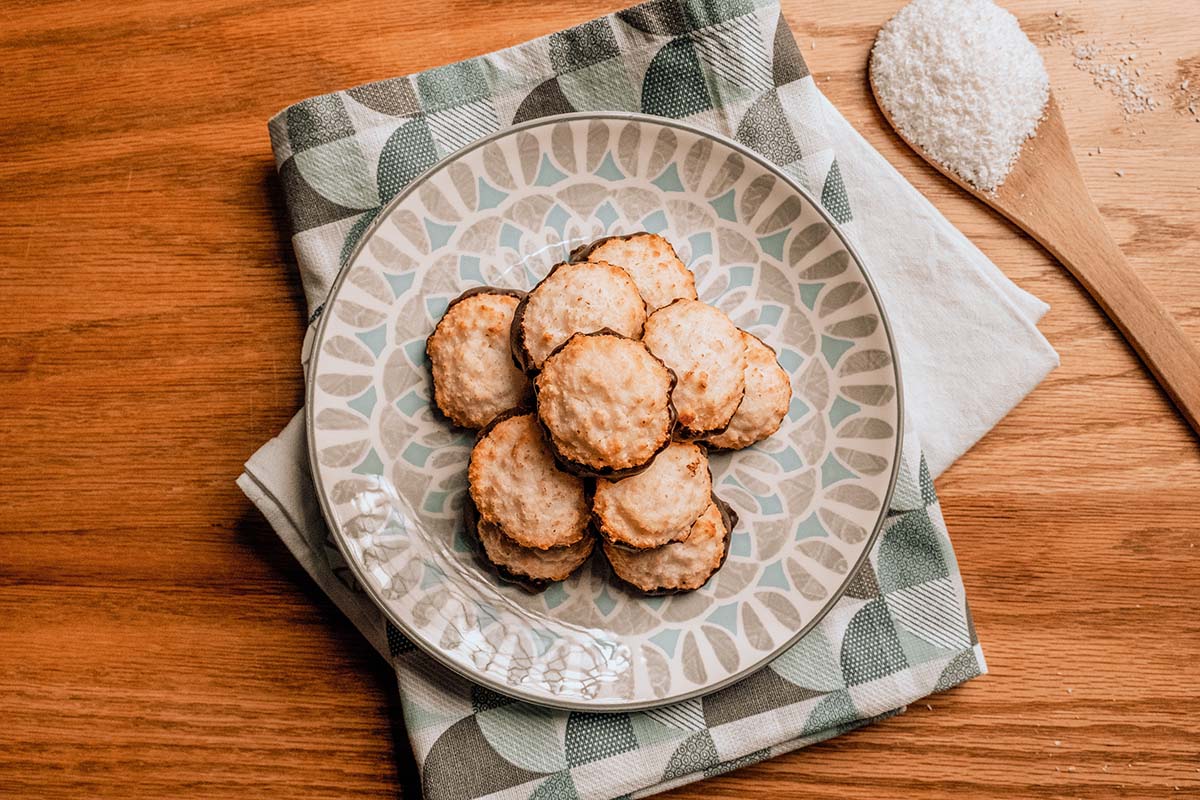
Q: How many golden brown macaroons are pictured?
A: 10